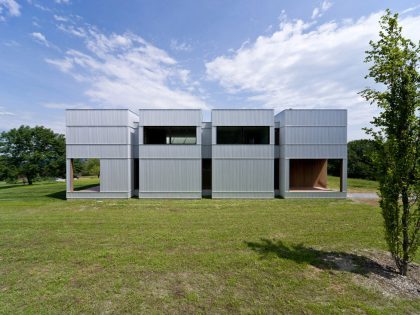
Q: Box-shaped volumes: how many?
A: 4